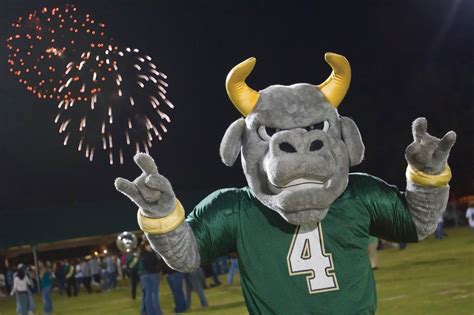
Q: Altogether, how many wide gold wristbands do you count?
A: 2